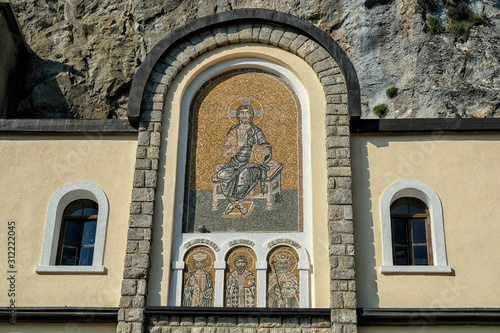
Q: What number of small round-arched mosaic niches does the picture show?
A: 3